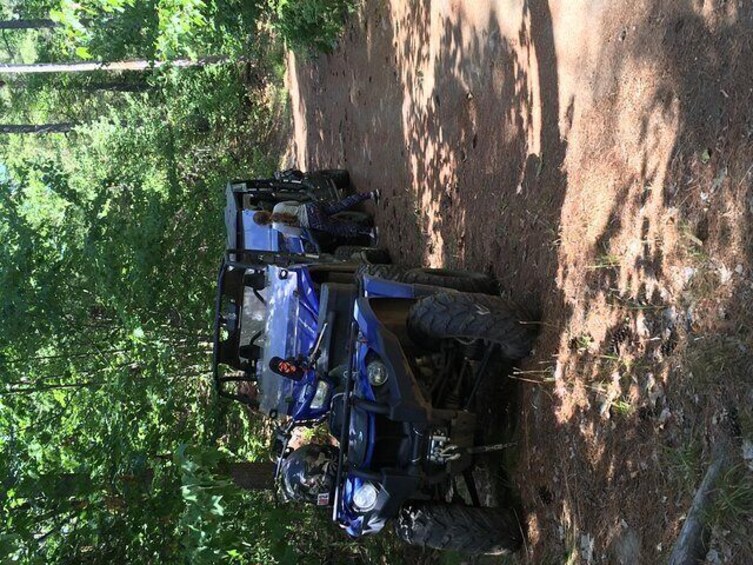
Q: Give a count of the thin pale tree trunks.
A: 1